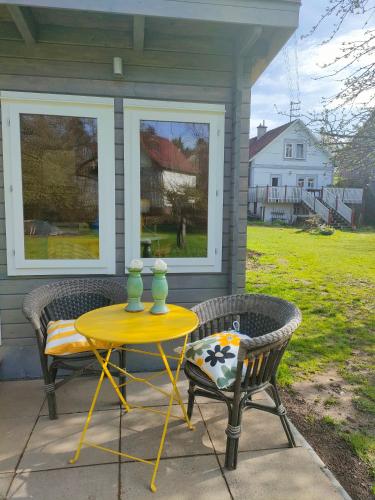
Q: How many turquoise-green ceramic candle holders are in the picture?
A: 2